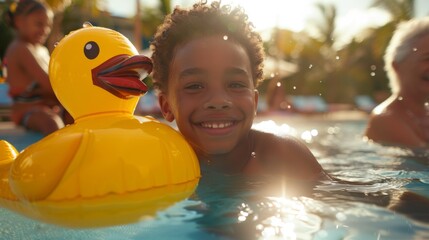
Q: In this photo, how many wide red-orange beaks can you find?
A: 1